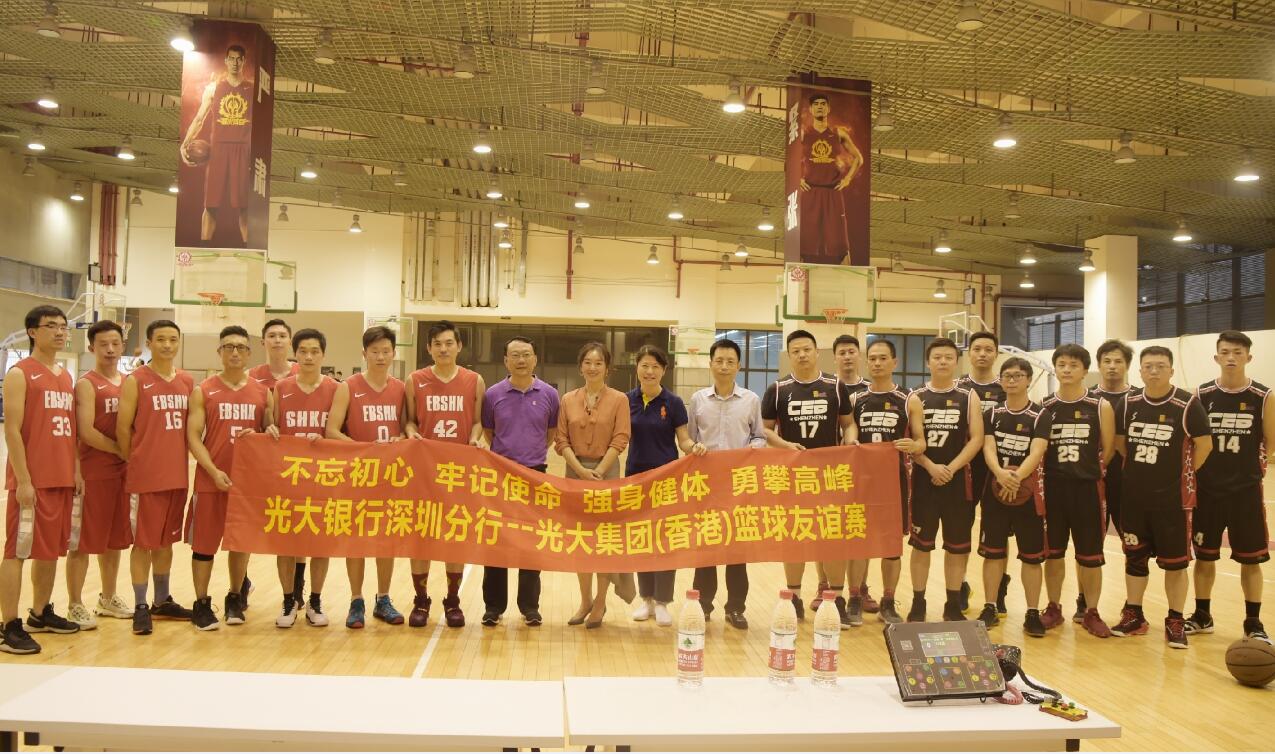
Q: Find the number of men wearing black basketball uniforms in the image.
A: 10